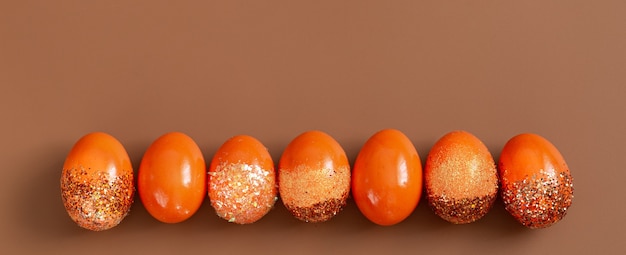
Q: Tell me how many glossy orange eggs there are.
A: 2